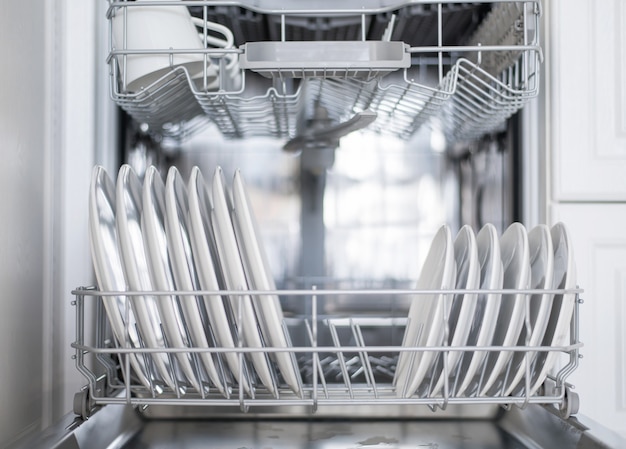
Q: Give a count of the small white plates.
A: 6